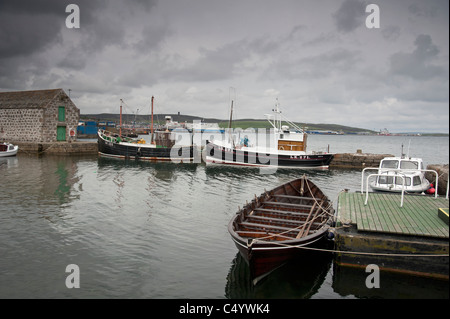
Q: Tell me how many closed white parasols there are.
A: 0